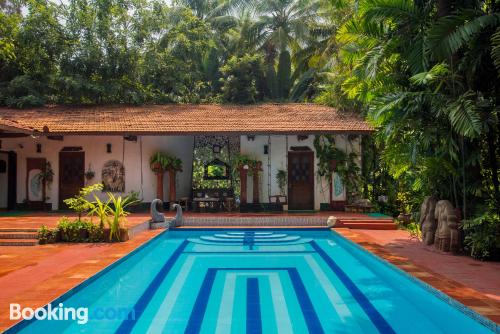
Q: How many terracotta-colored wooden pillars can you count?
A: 4